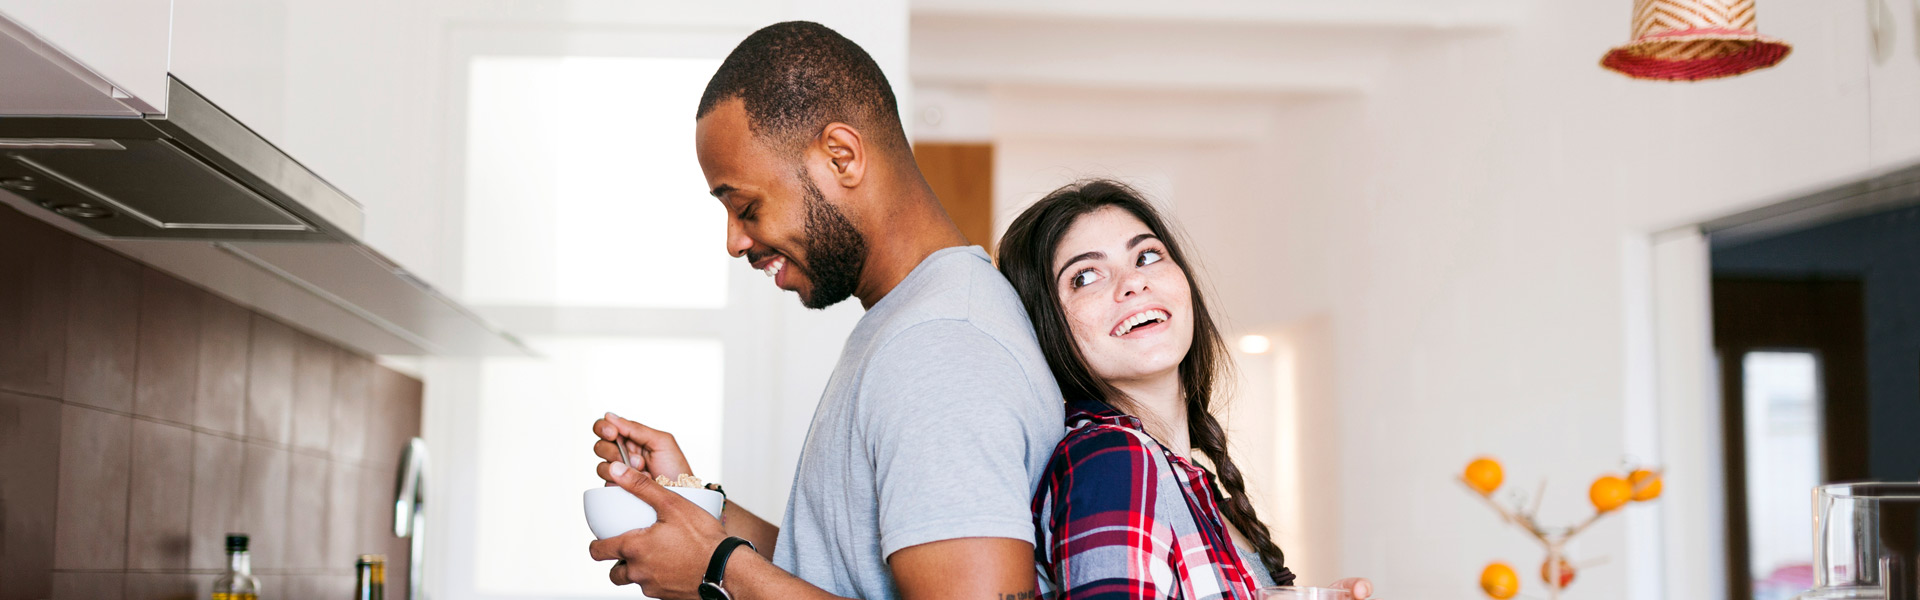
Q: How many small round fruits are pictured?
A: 5